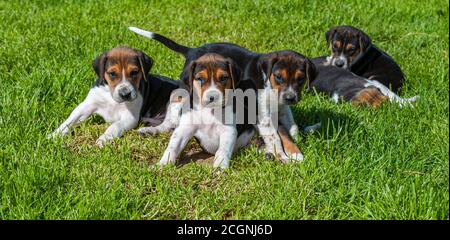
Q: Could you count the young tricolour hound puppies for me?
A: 5